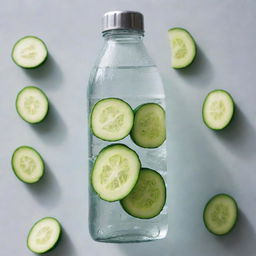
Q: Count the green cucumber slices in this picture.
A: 11